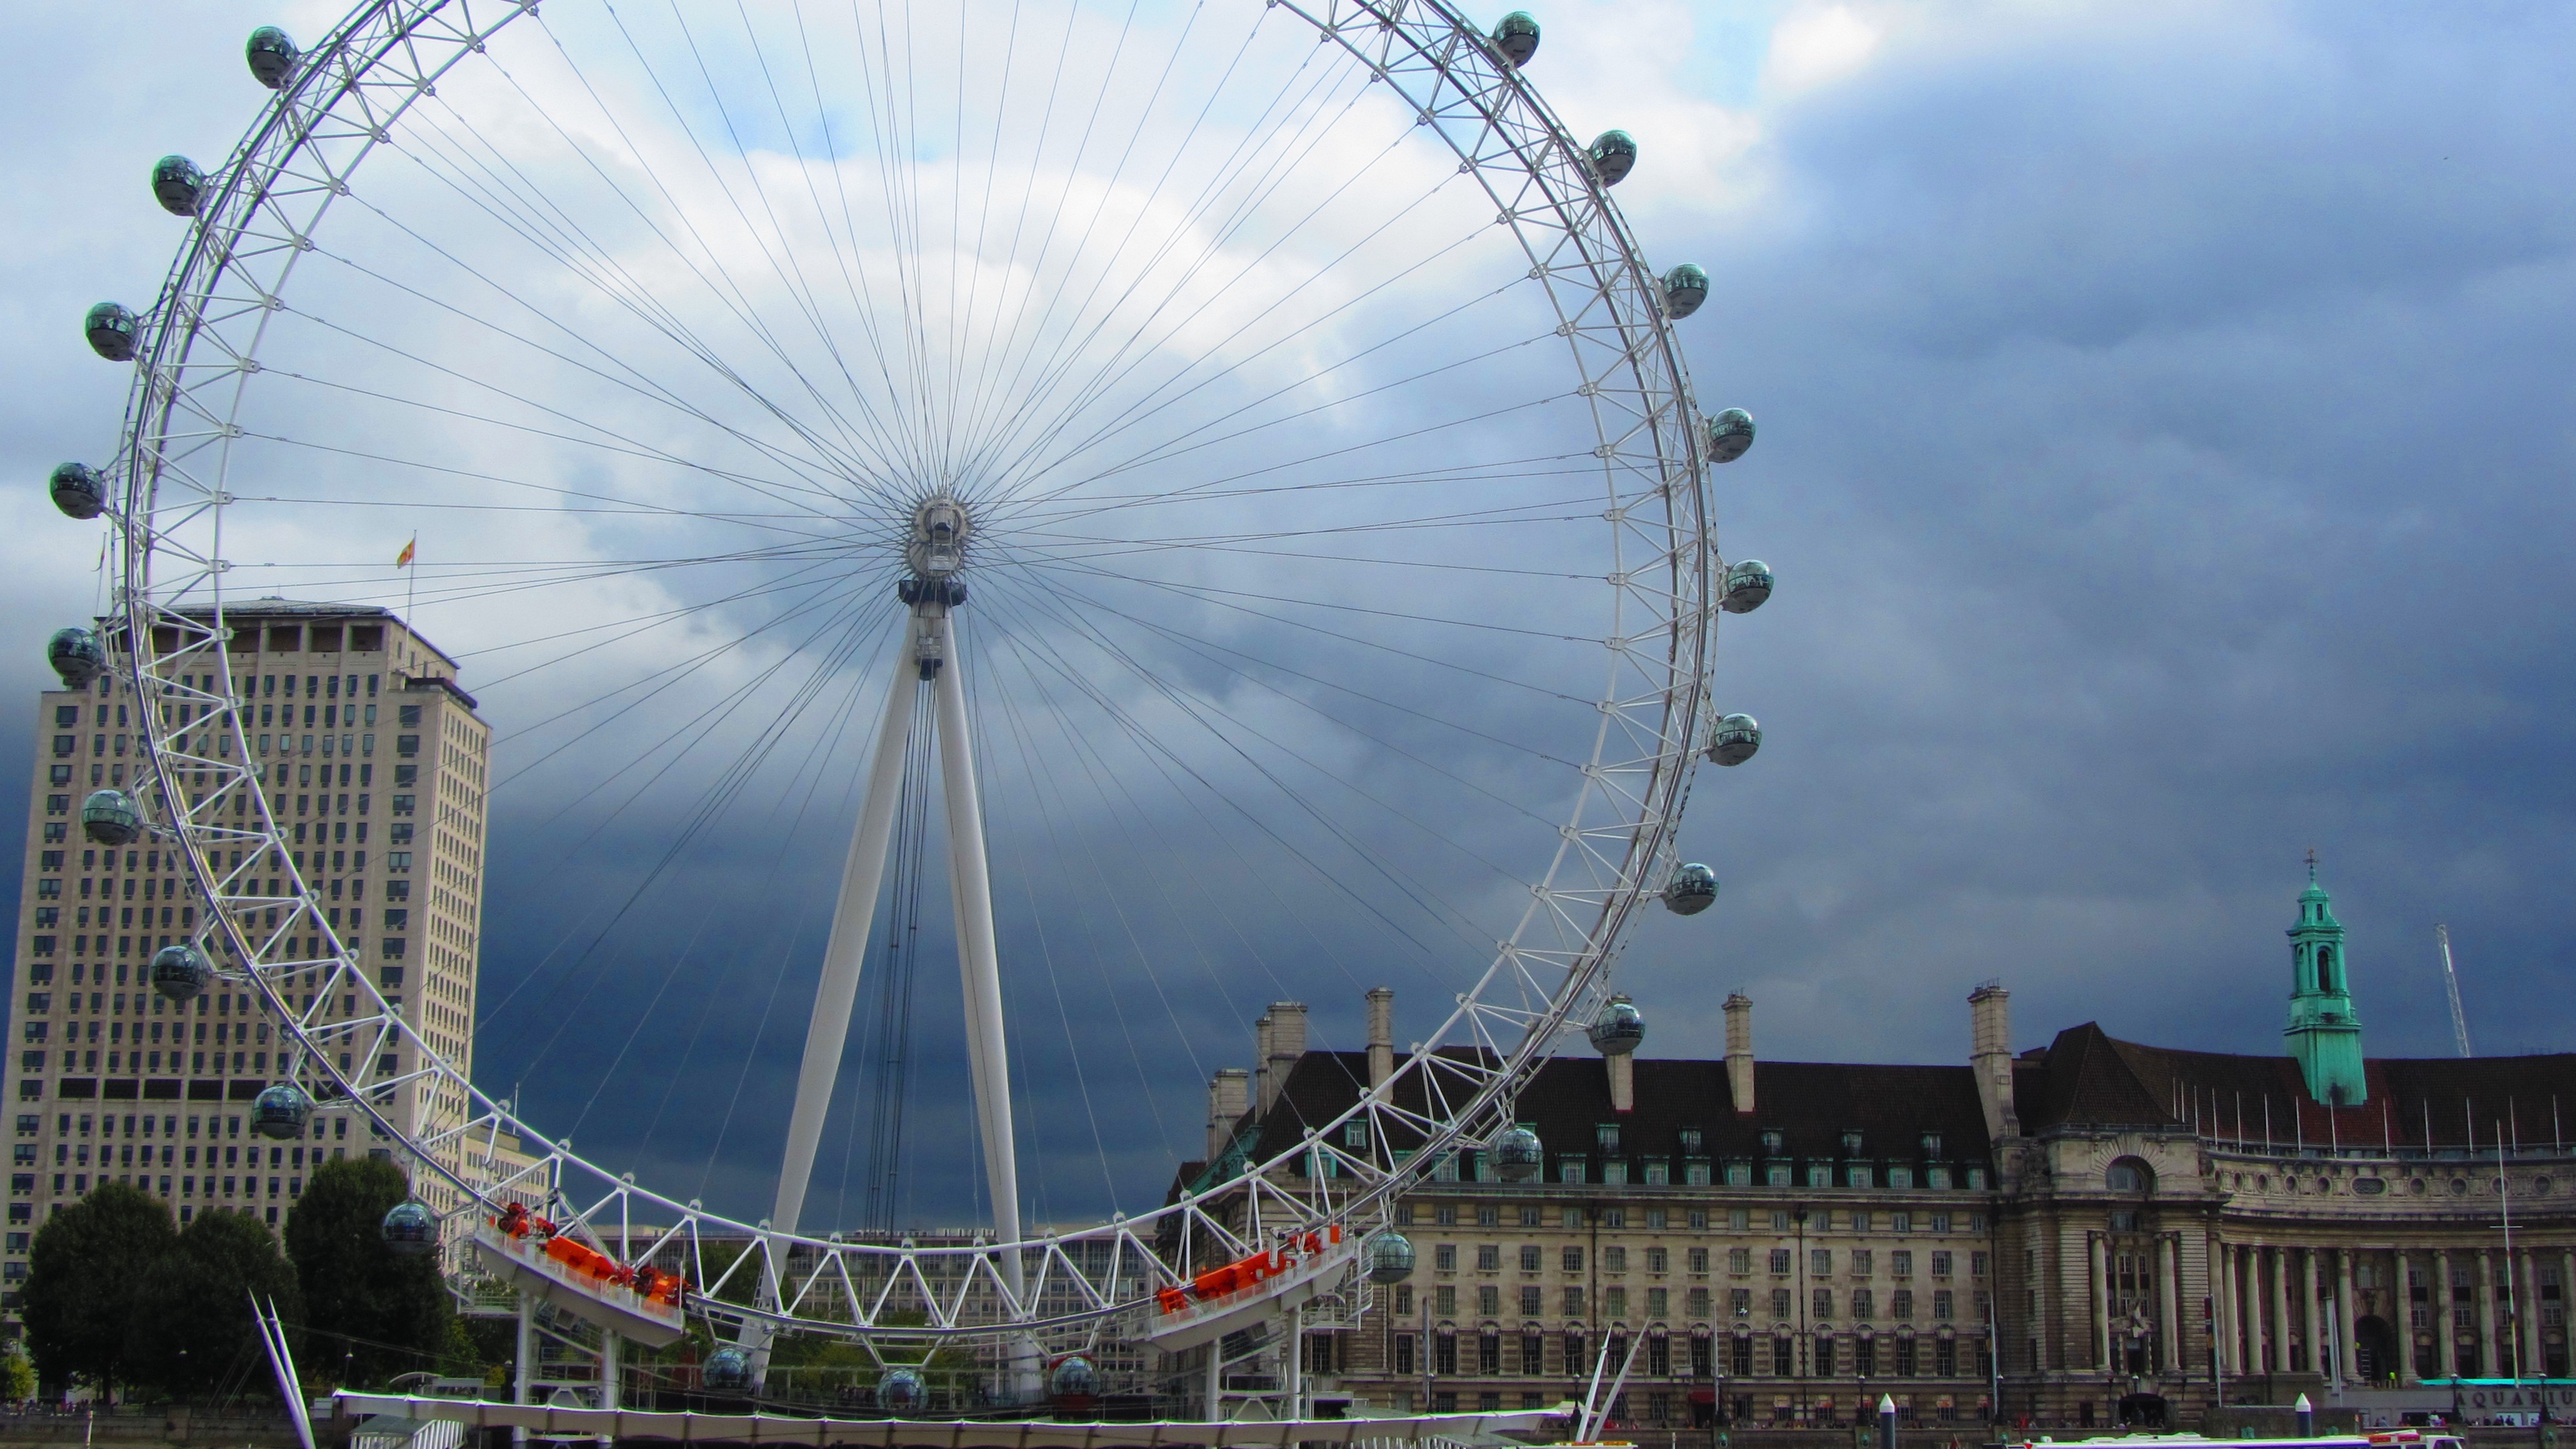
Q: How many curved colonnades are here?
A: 1